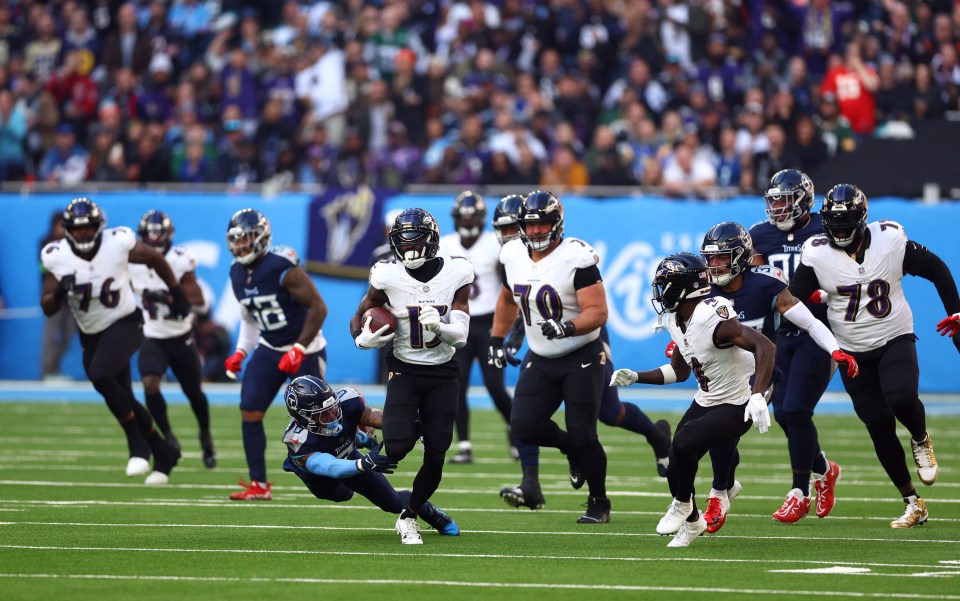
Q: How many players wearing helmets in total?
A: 12